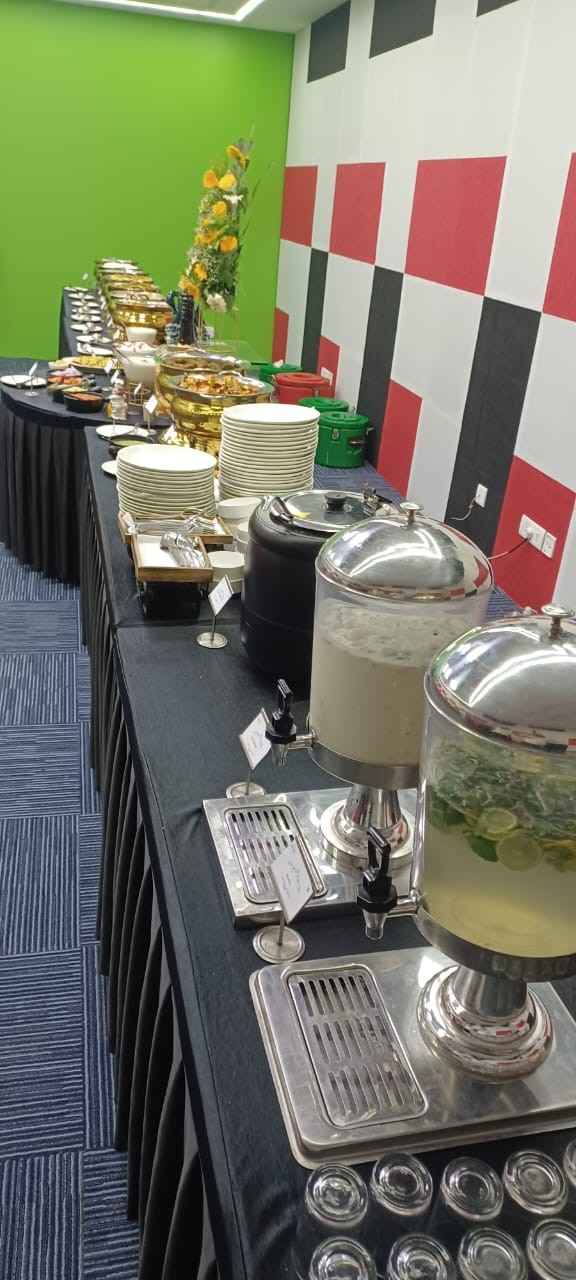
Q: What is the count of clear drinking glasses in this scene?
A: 9